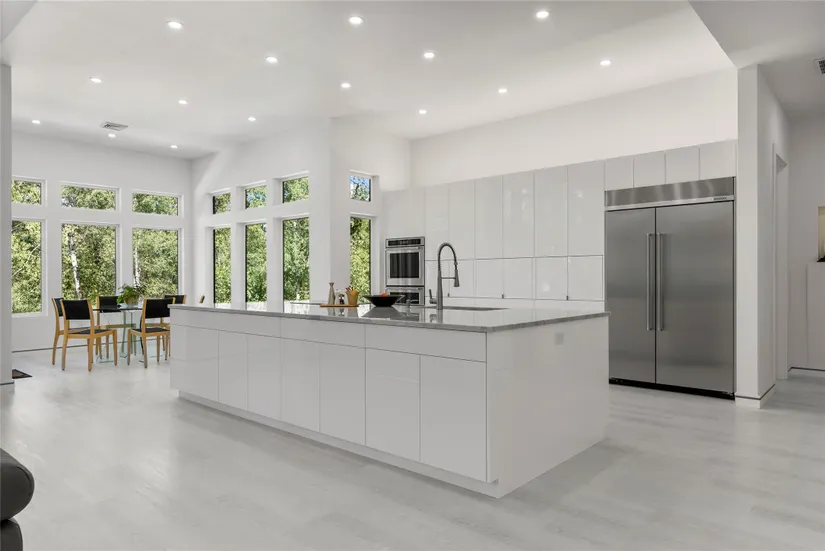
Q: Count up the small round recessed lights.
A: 15